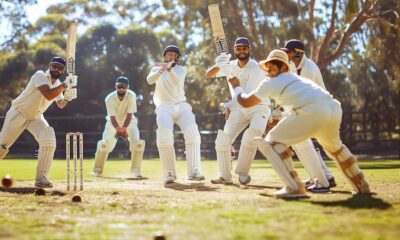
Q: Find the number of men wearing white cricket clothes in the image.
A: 6